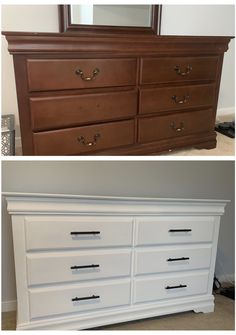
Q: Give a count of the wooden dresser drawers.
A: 12